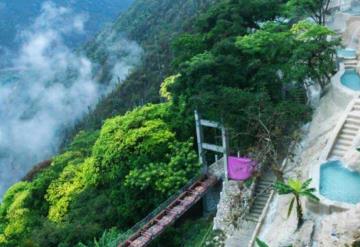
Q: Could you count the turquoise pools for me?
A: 3